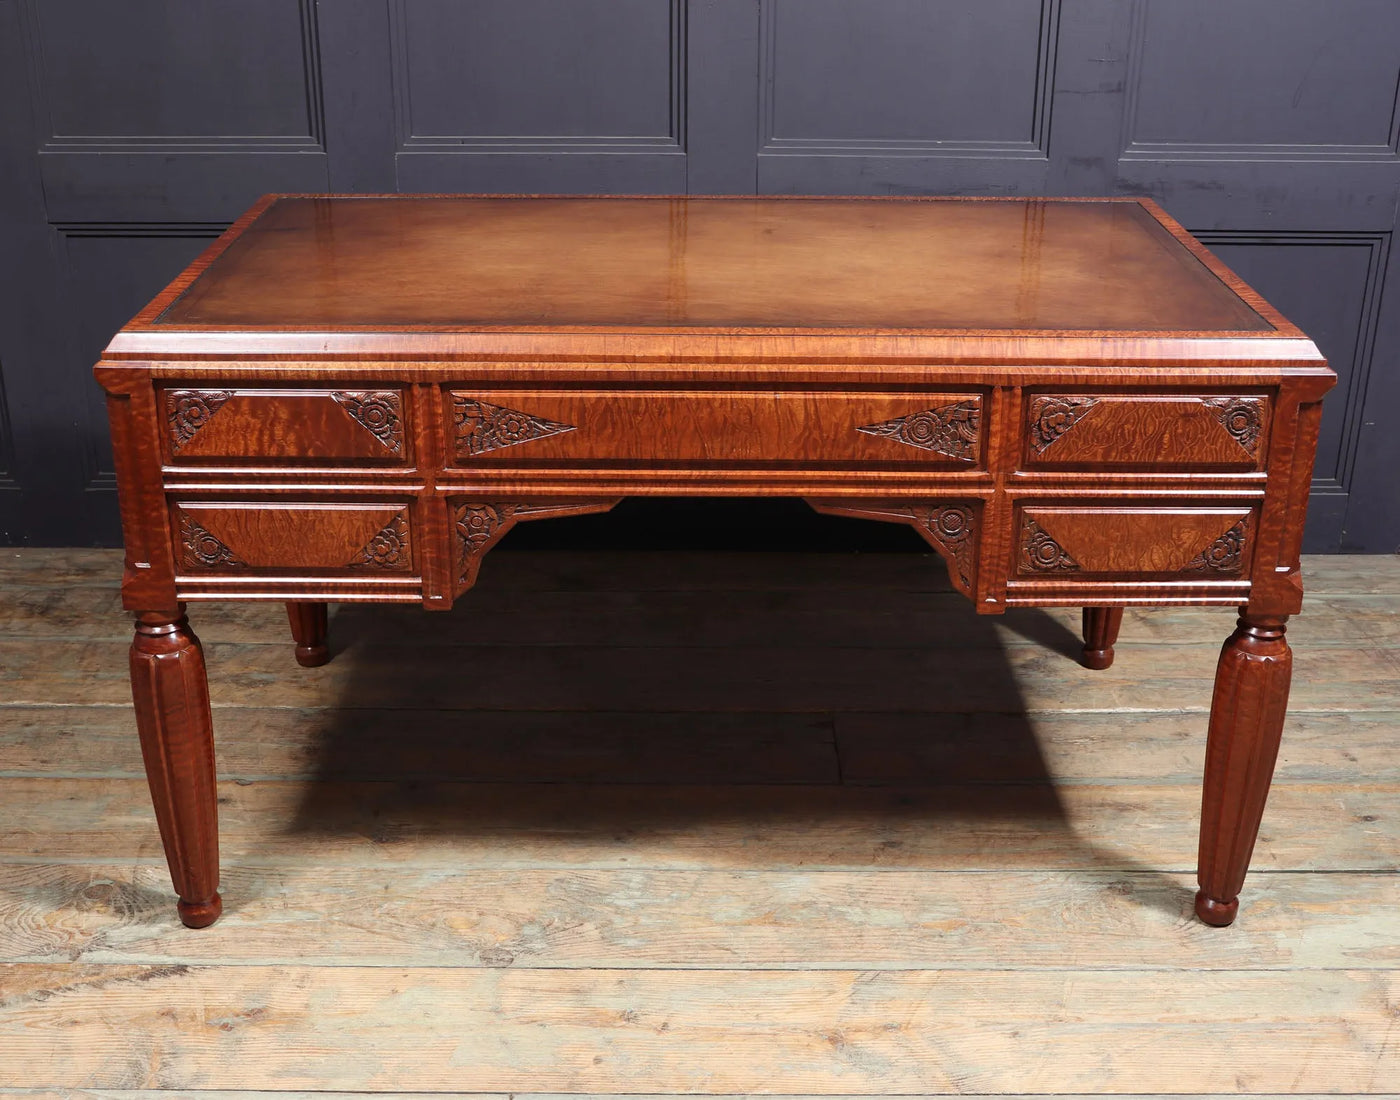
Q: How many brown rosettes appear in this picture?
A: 12